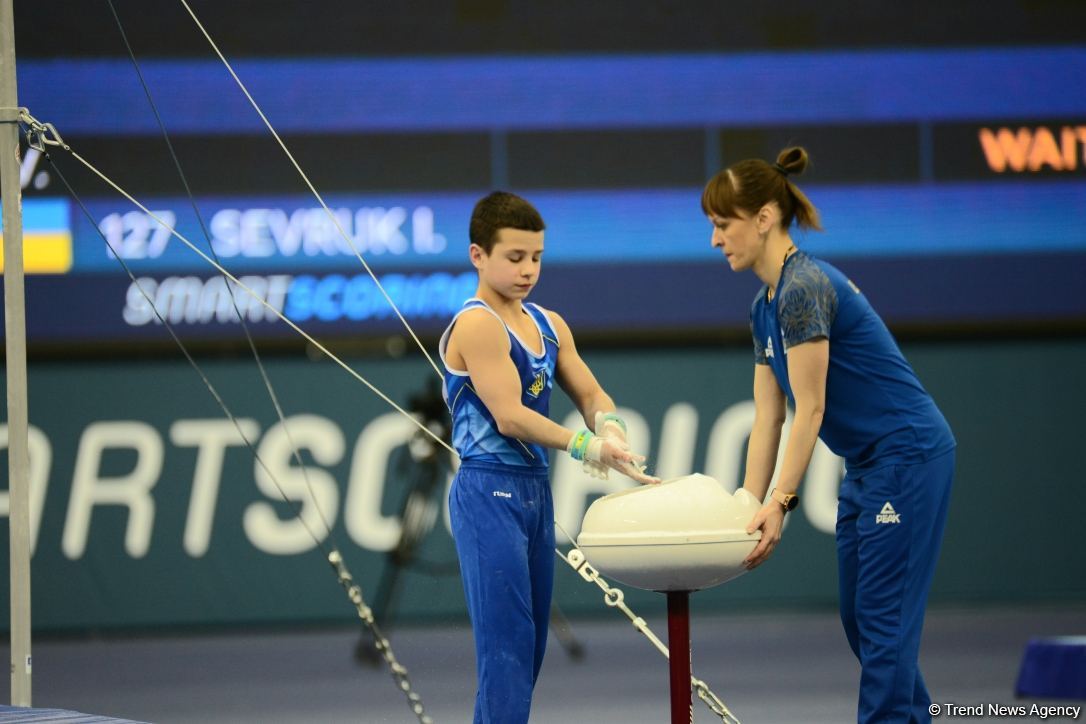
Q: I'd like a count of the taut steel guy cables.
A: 4